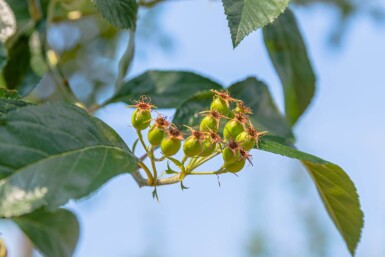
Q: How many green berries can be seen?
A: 12